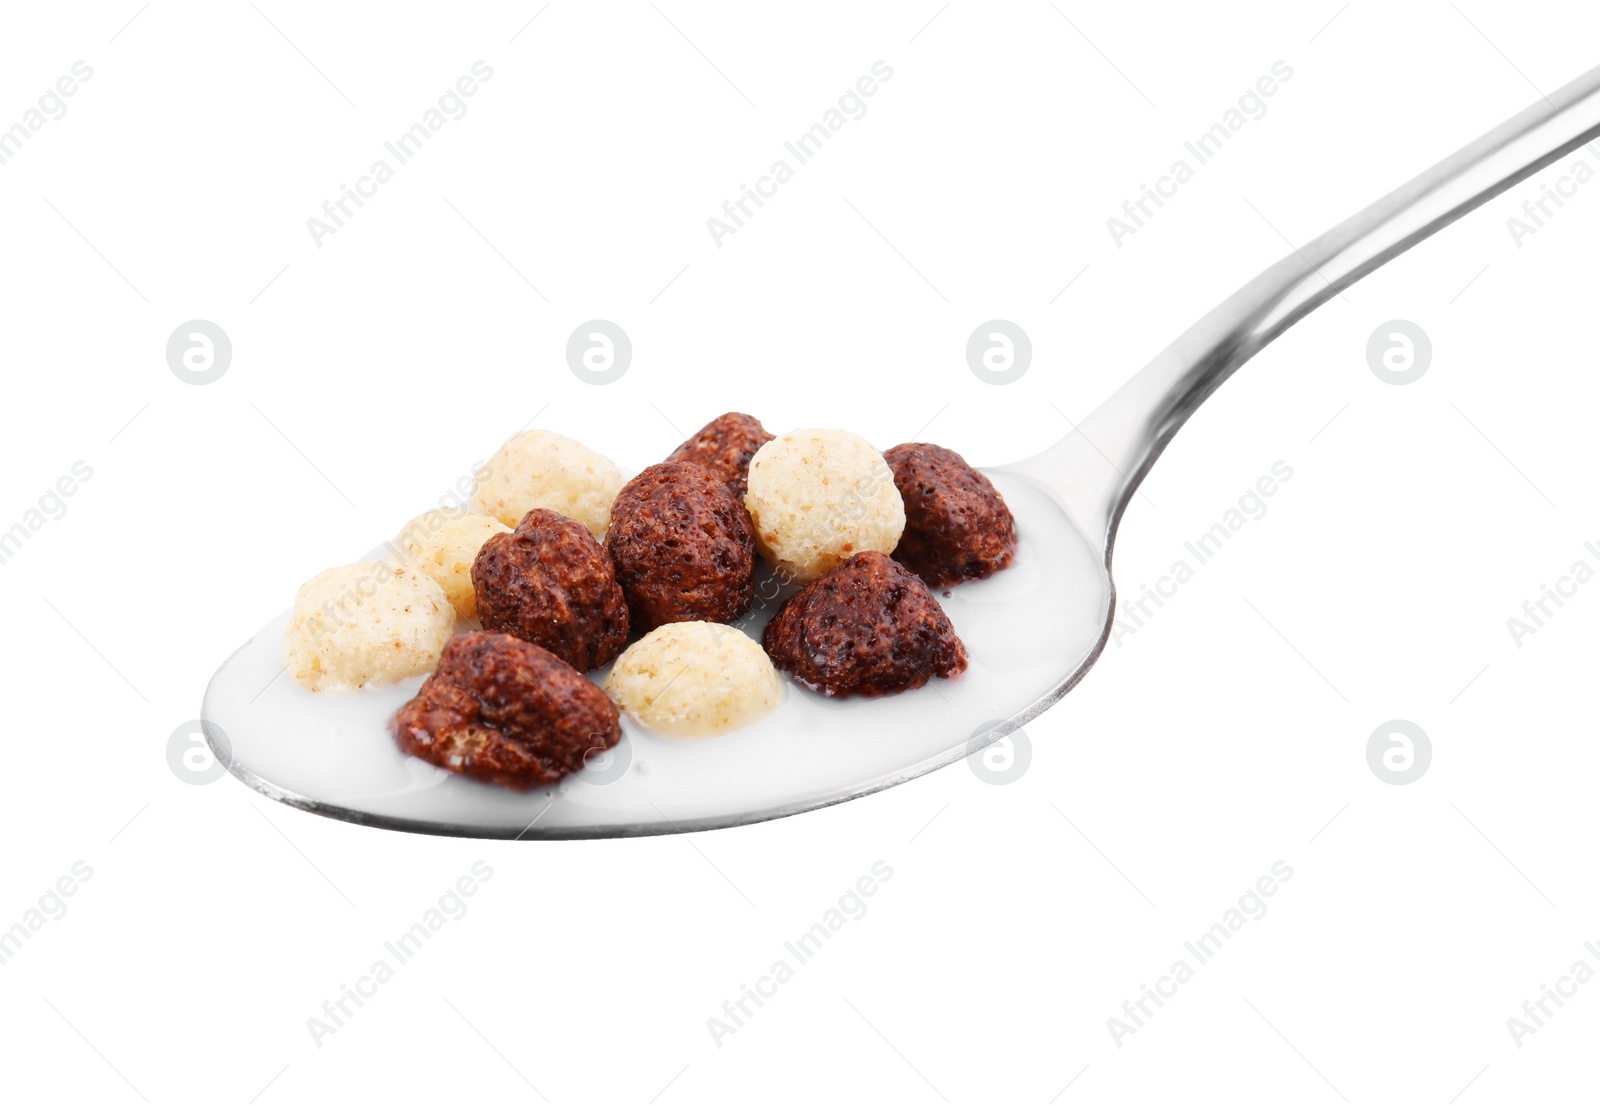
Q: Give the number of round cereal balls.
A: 11